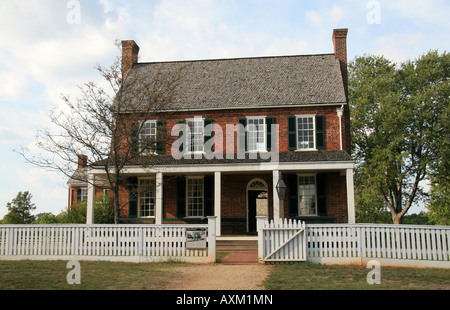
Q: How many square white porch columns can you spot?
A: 5